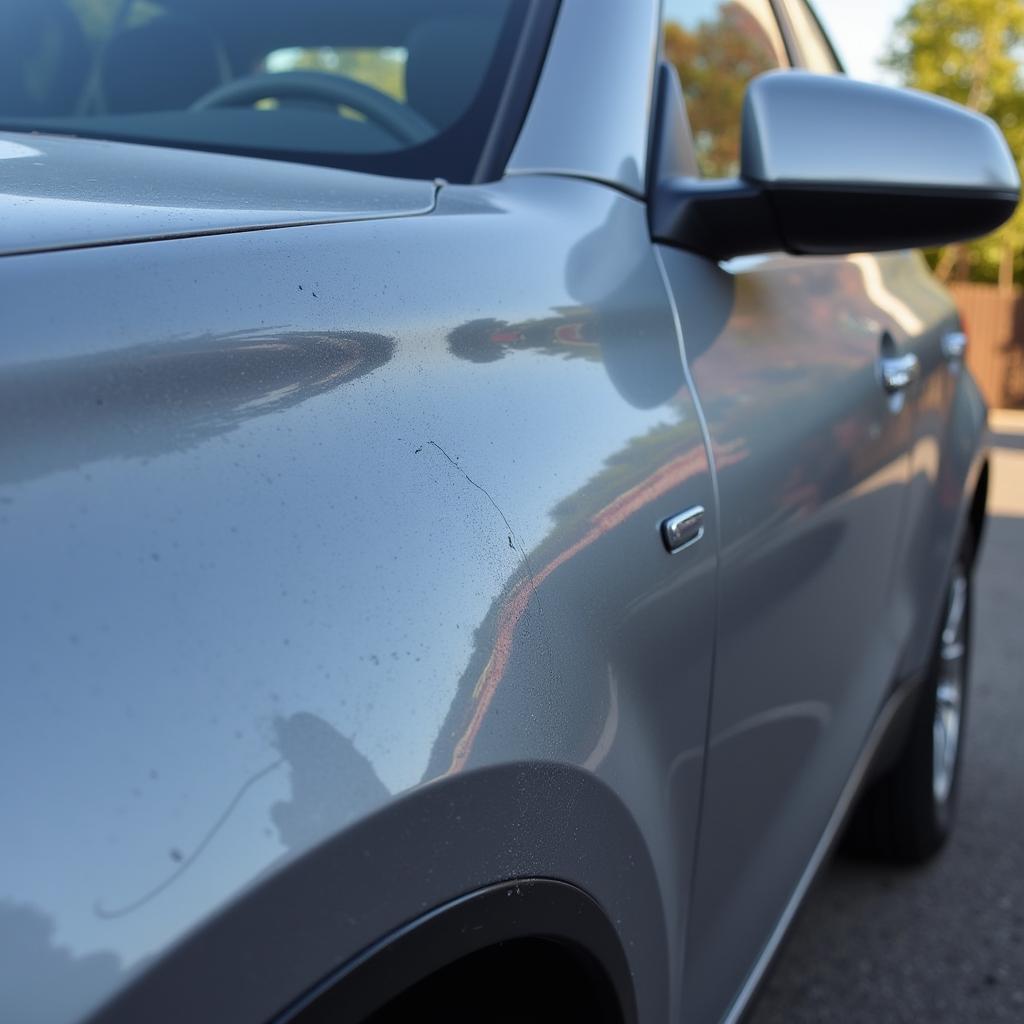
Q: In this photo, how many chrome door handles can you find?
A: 2